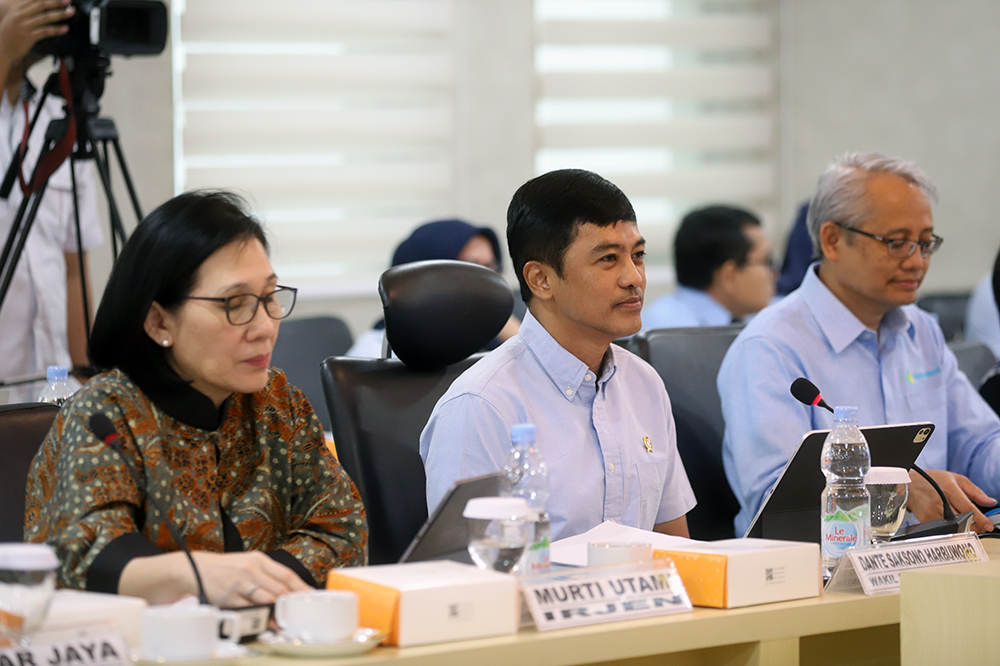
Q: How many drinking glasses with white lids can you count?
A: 3